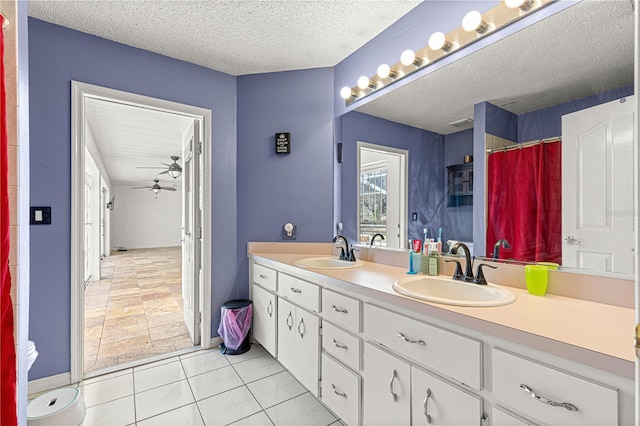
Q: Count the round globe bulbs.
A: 7